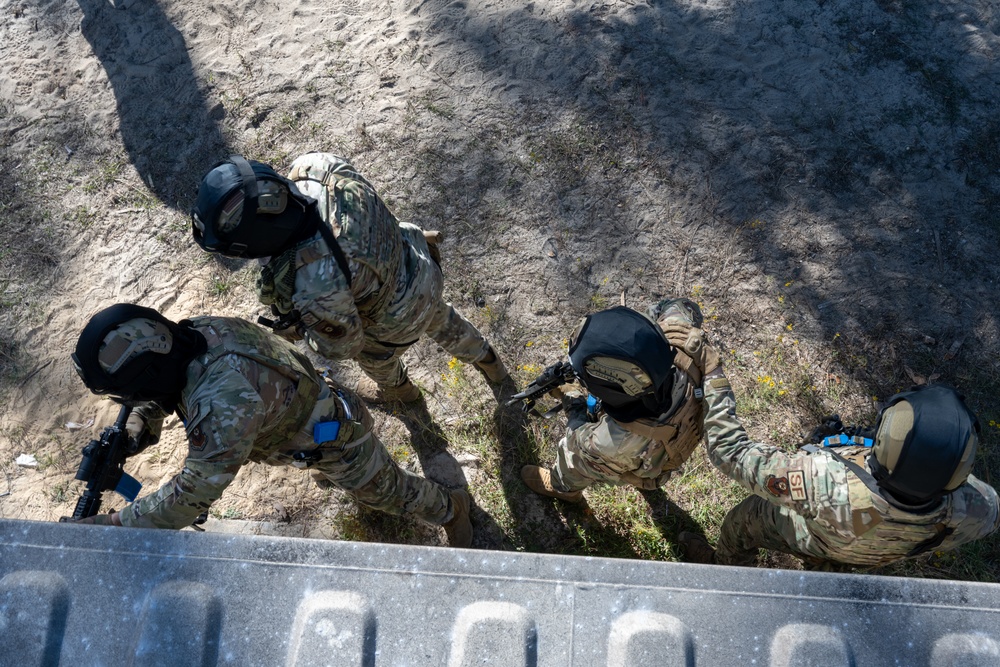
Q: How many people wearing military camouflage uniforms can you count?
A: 4